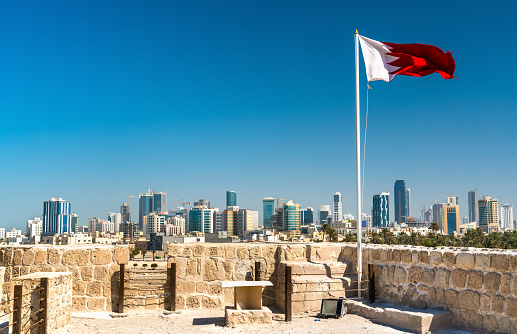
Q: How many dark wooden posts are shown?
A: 7